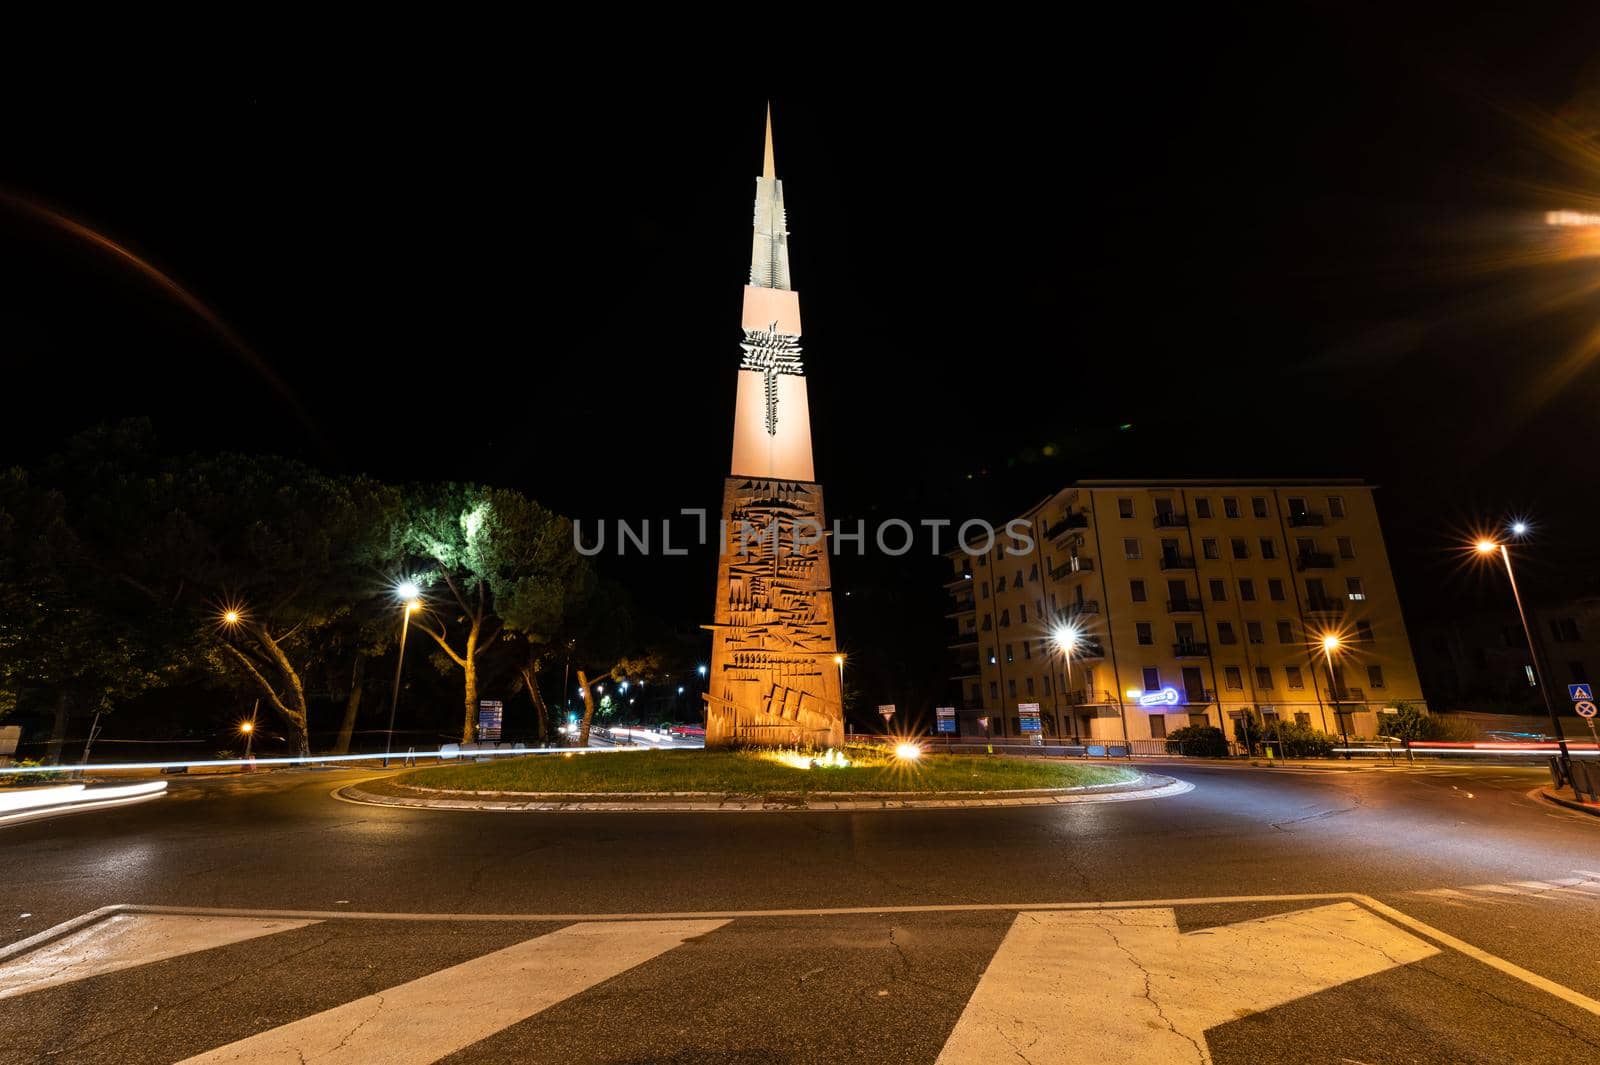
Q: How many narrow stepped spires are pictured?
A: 1